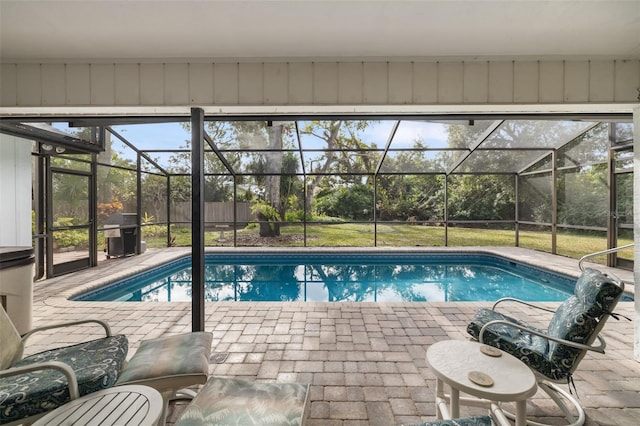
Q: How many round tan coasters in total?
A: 2